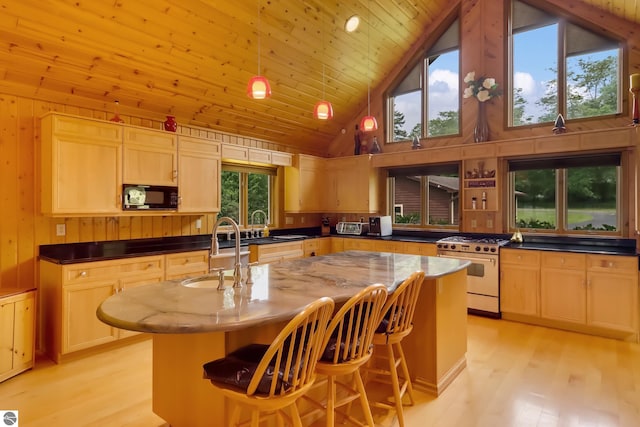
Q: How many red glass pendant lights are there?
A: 3